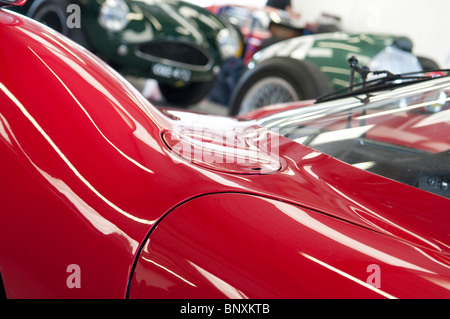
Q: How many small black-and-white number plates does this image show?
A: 1